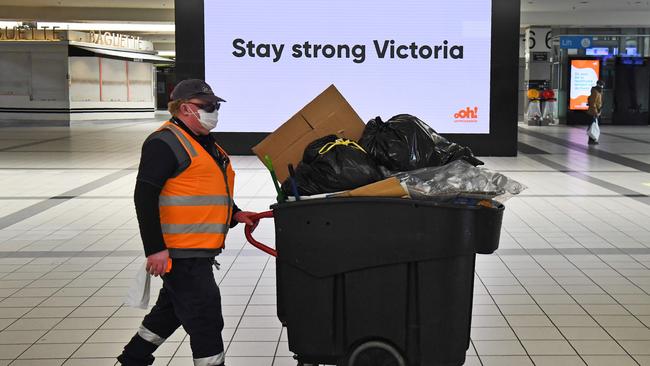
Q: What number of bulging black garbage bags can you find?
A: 2